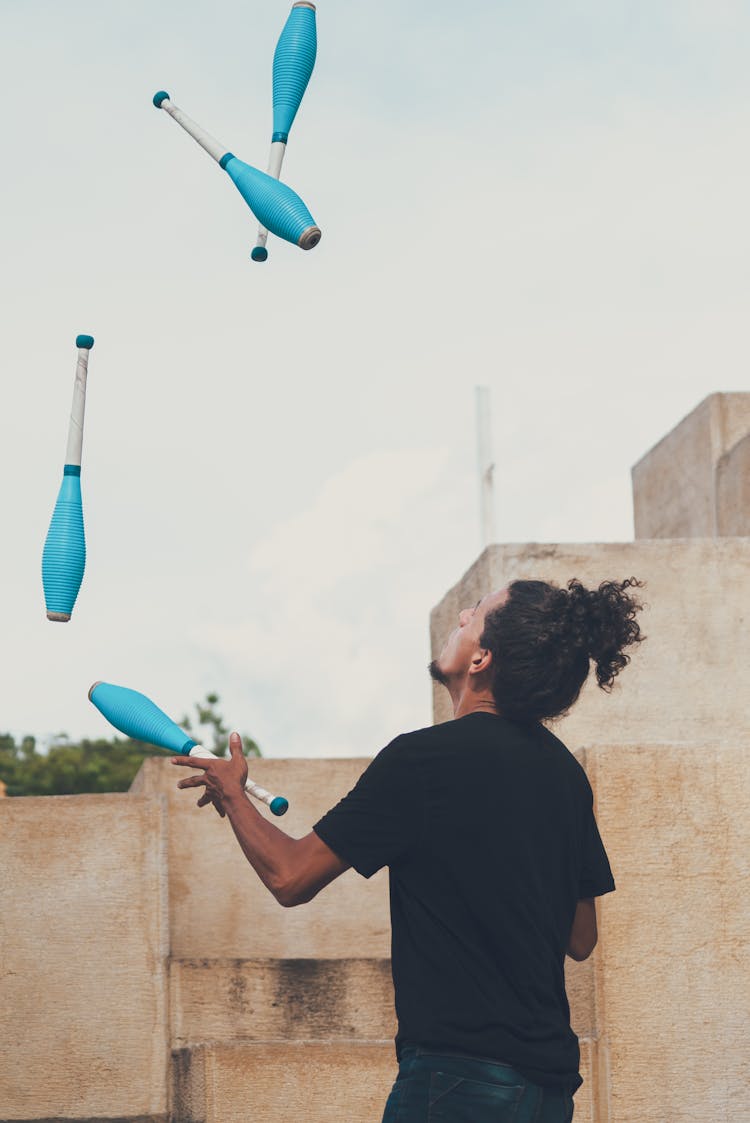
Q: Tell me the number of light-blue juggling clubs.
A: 4